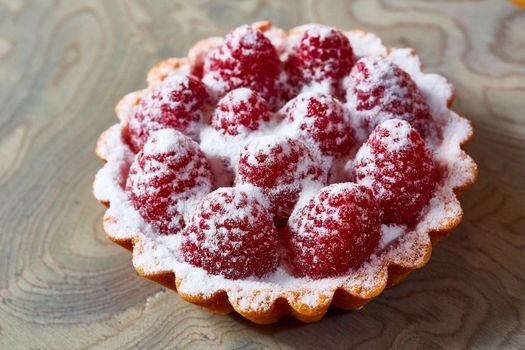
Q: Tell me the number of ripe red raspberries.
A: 11